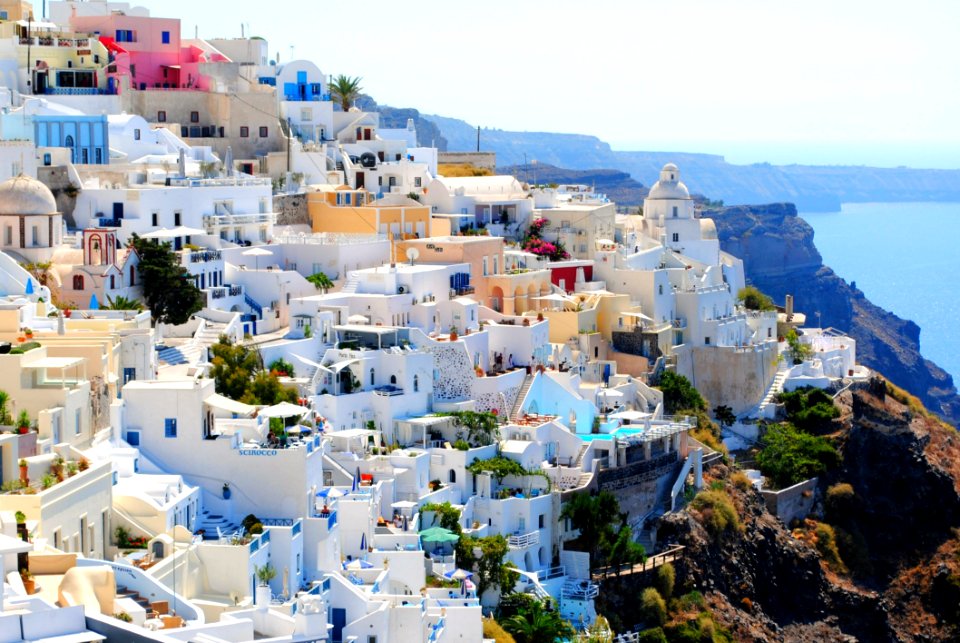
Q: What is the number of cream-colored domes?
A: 2